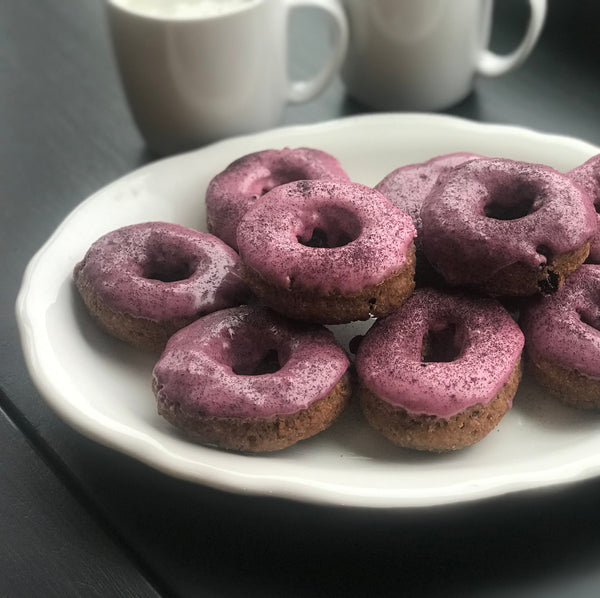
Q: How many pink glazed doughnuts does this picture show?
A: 9